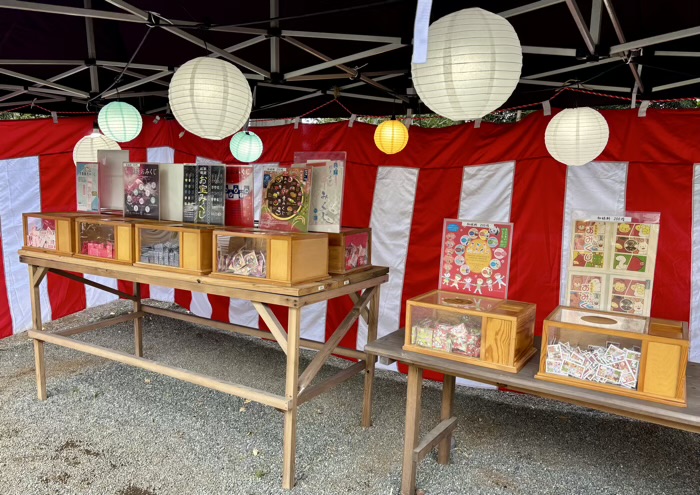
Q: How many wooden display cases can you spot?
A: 7